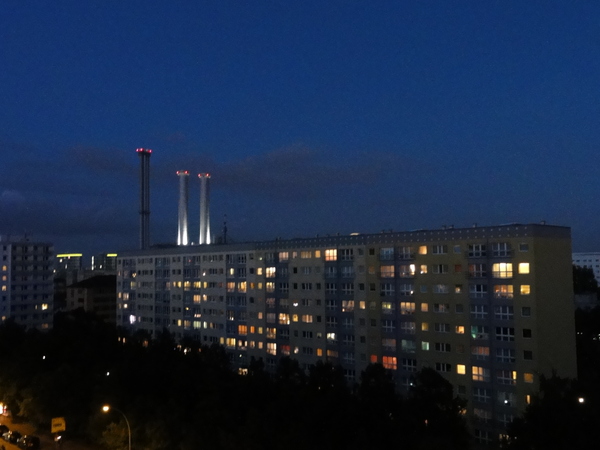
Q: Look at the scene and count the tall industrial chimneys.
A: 3